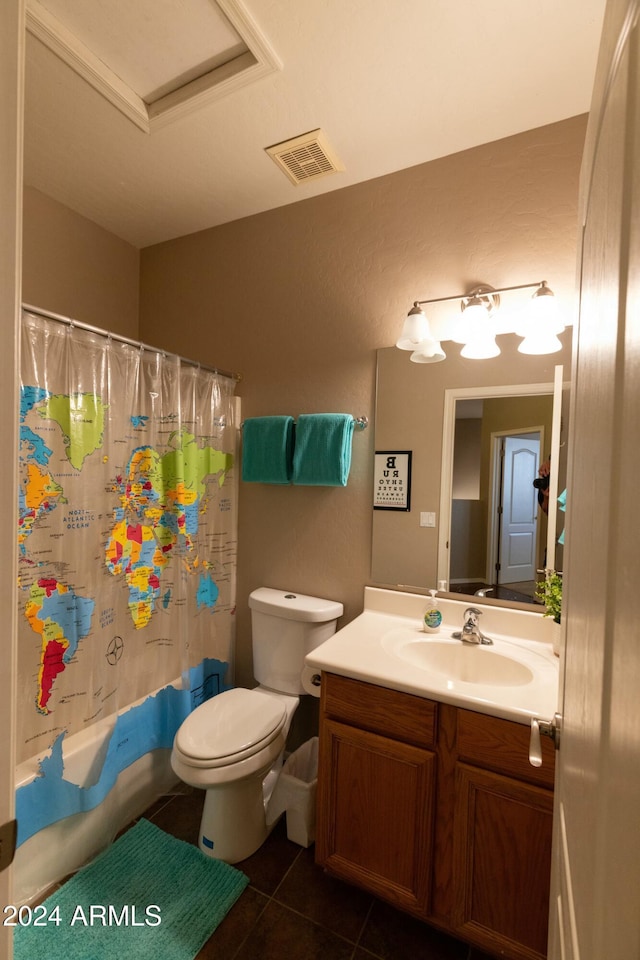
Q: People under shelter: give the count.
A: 1